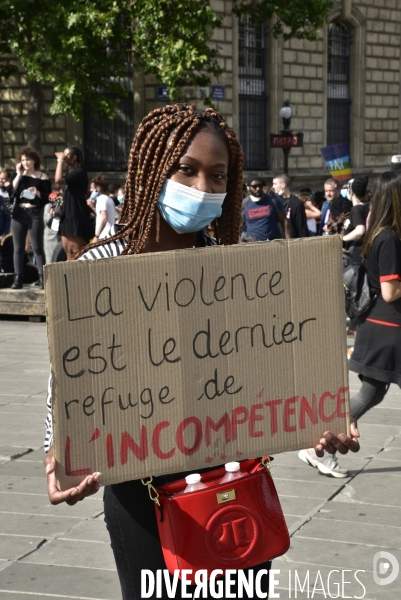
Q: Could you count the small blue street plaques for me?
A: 2